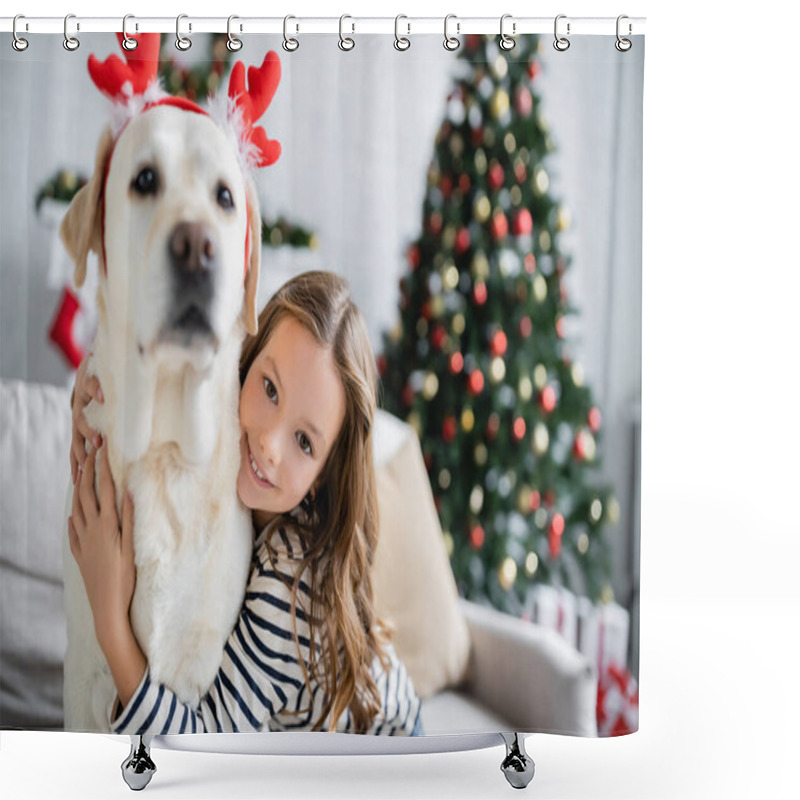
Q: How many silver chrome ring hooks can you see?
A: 12